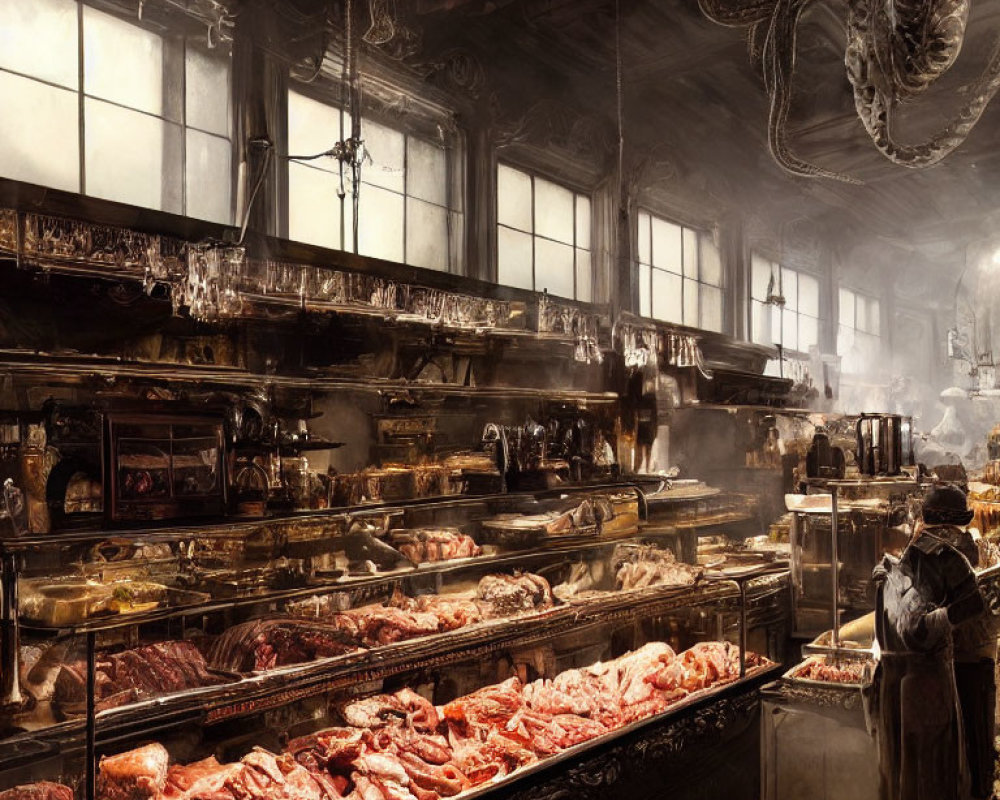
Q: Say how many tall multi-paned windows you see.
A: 6